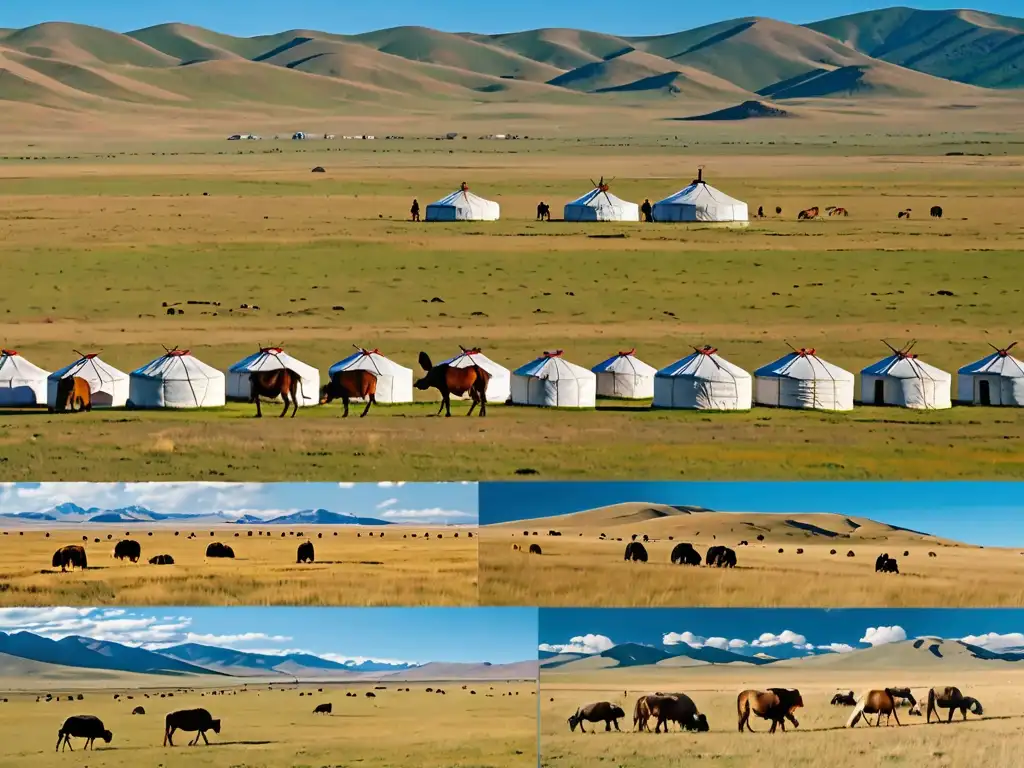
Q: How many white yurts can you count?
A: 15